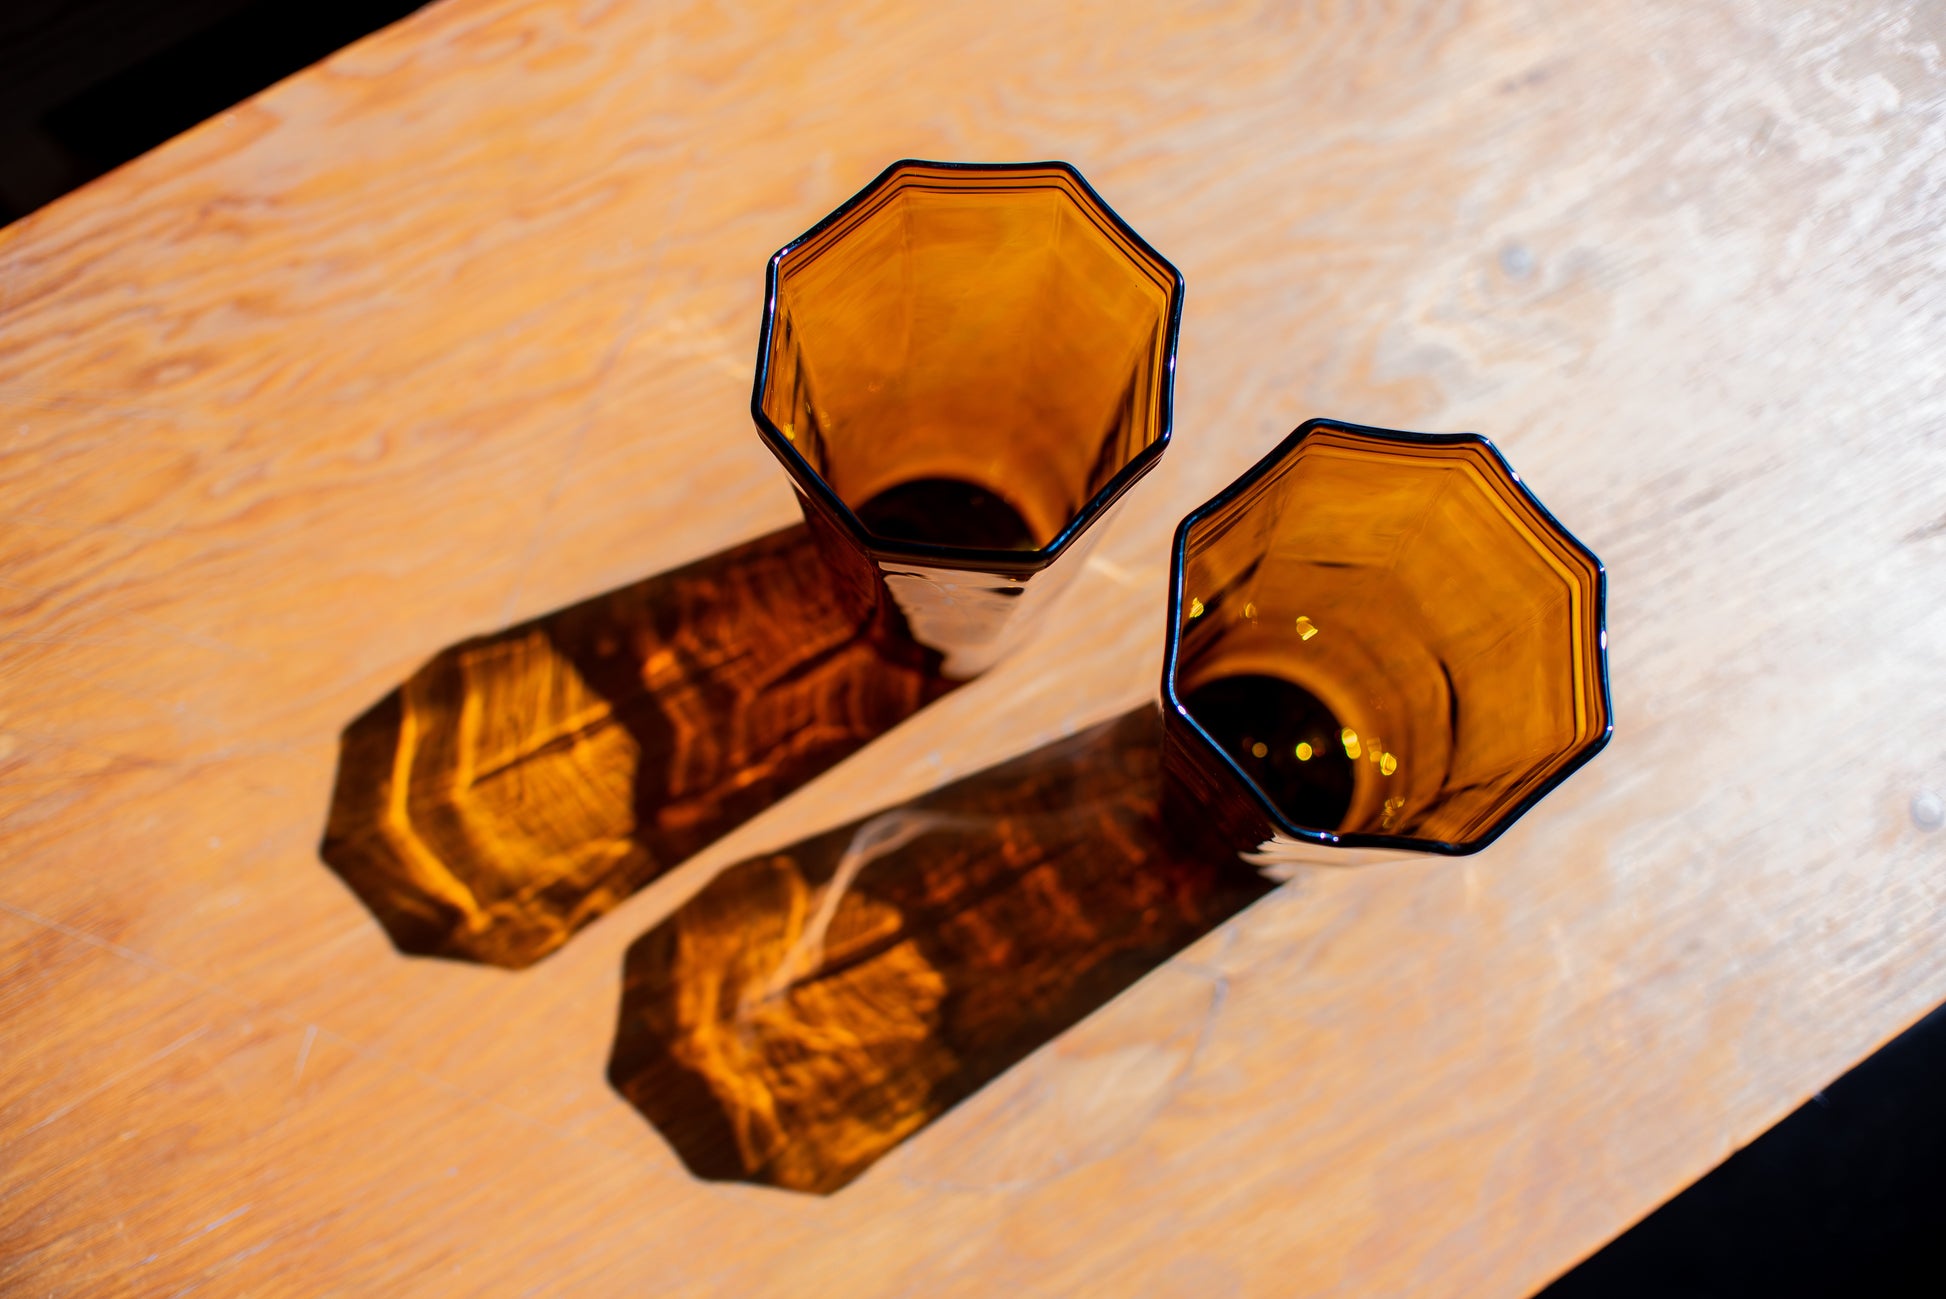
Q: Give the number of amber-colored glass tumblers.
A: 2